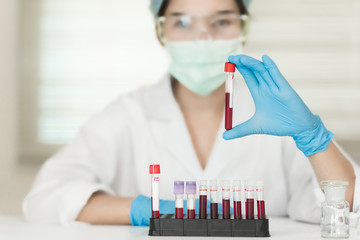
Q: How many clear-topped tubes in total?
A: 6